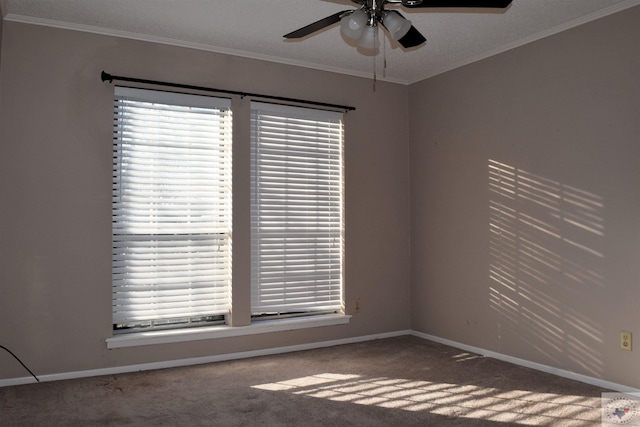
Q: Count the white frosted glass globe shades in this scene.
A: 3